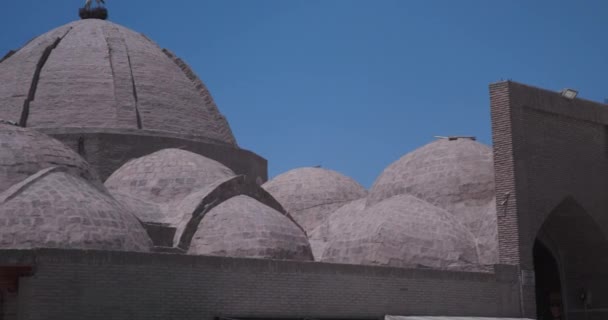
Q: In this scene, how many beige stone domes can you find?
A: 8